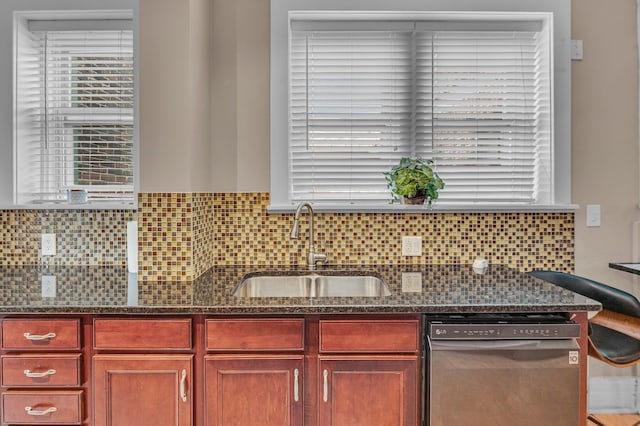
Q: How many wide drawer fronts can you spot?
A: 3